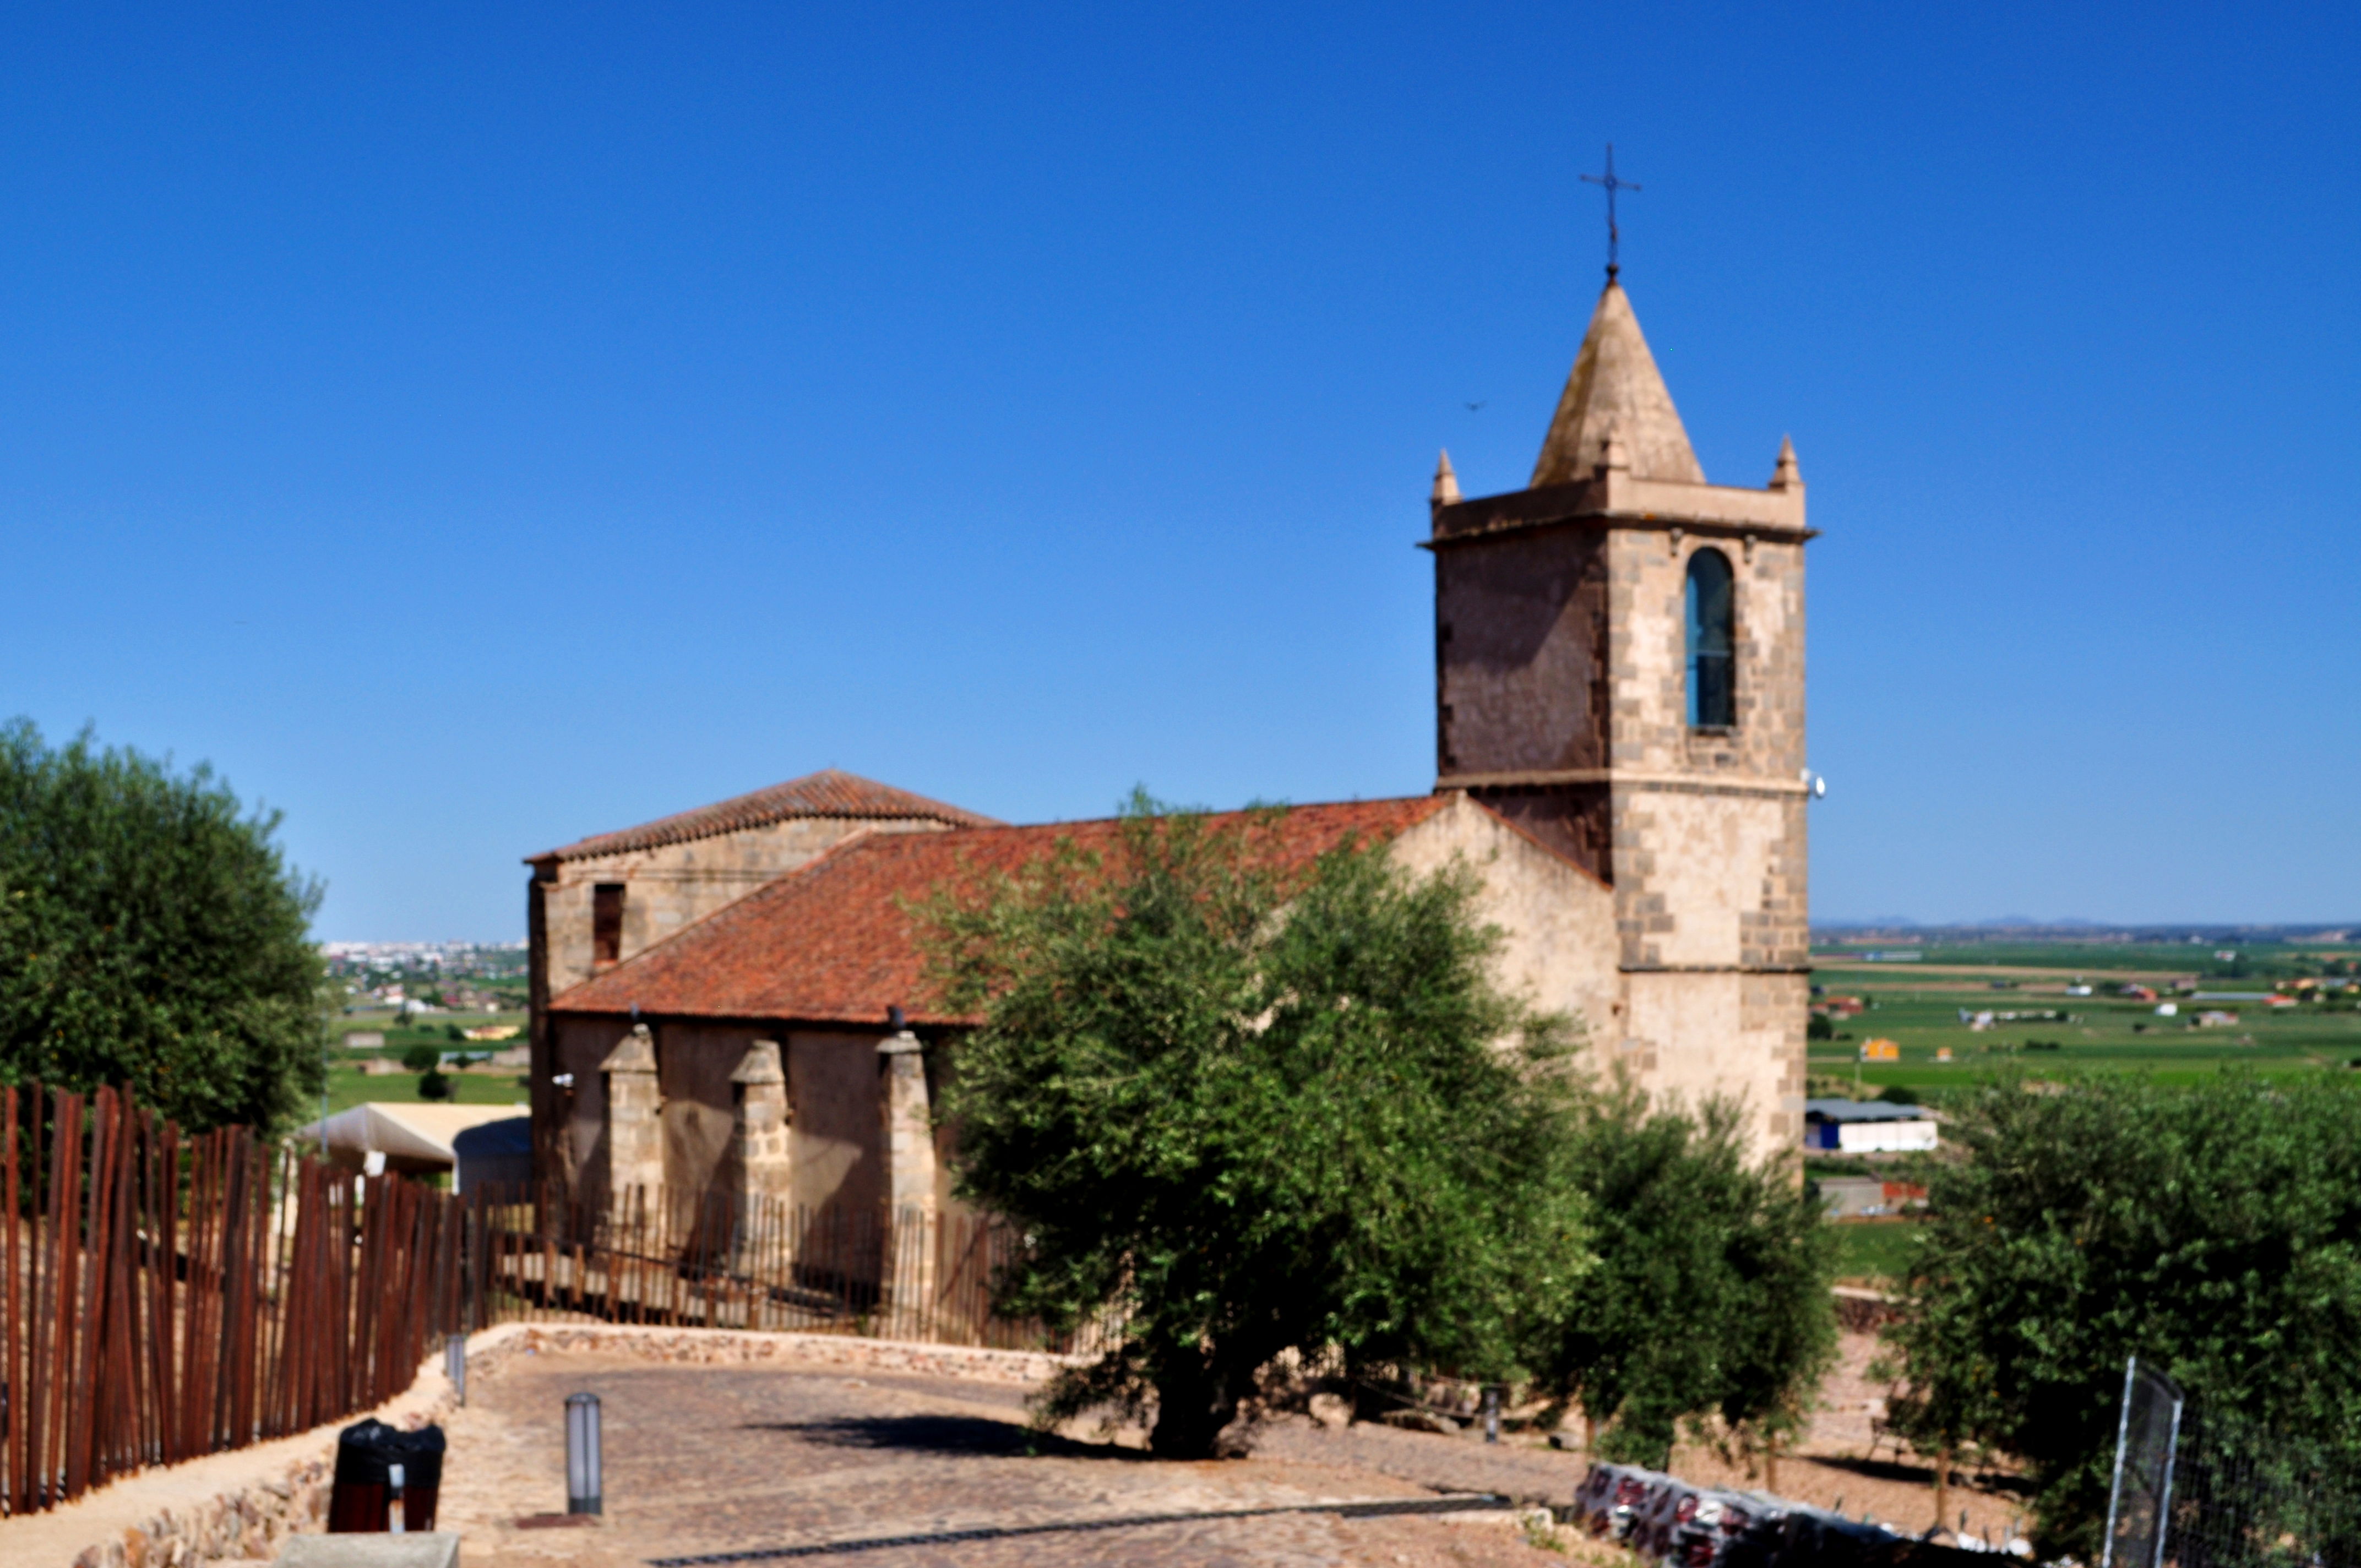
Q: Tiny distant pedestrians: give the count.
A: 0